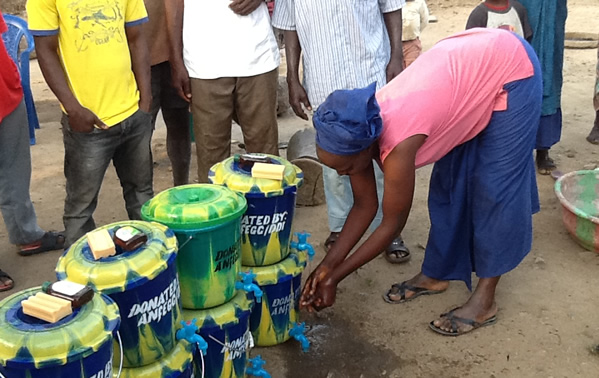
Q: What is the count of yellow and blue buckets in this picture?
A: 6